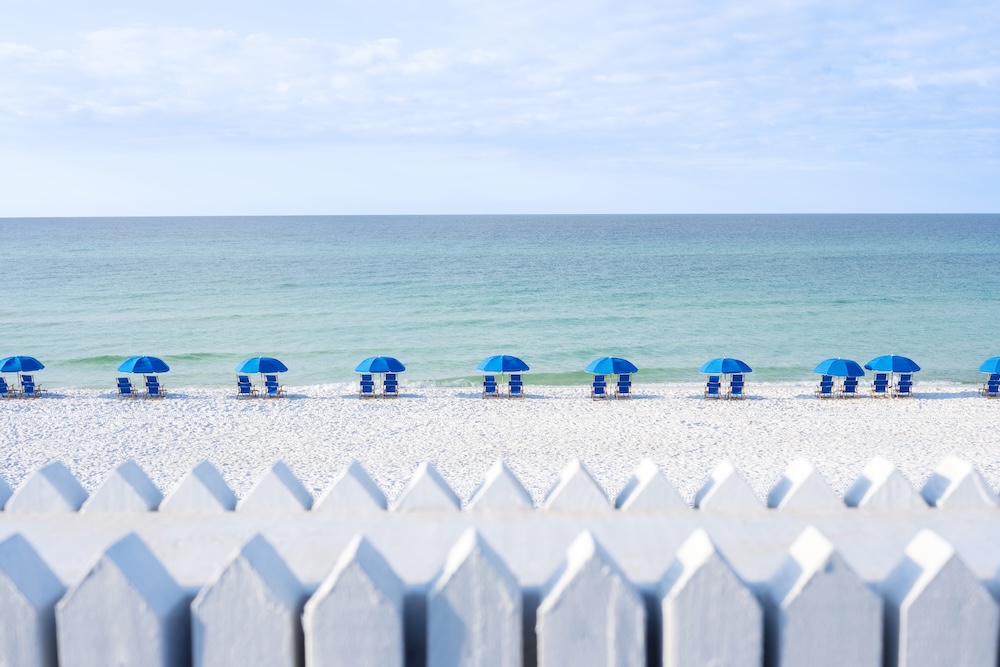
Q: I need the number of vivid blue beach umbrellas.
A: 10